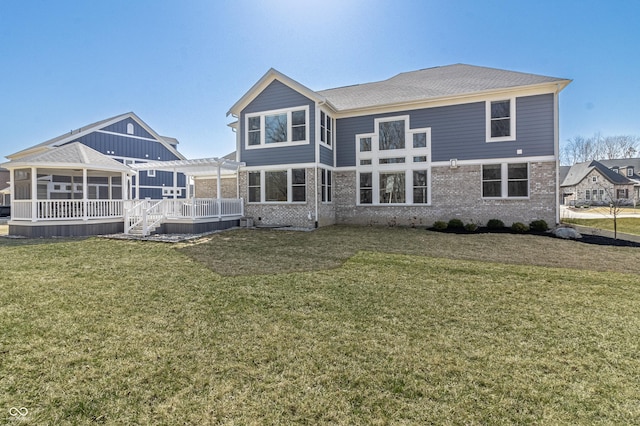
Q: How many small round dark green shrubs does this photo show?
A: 6